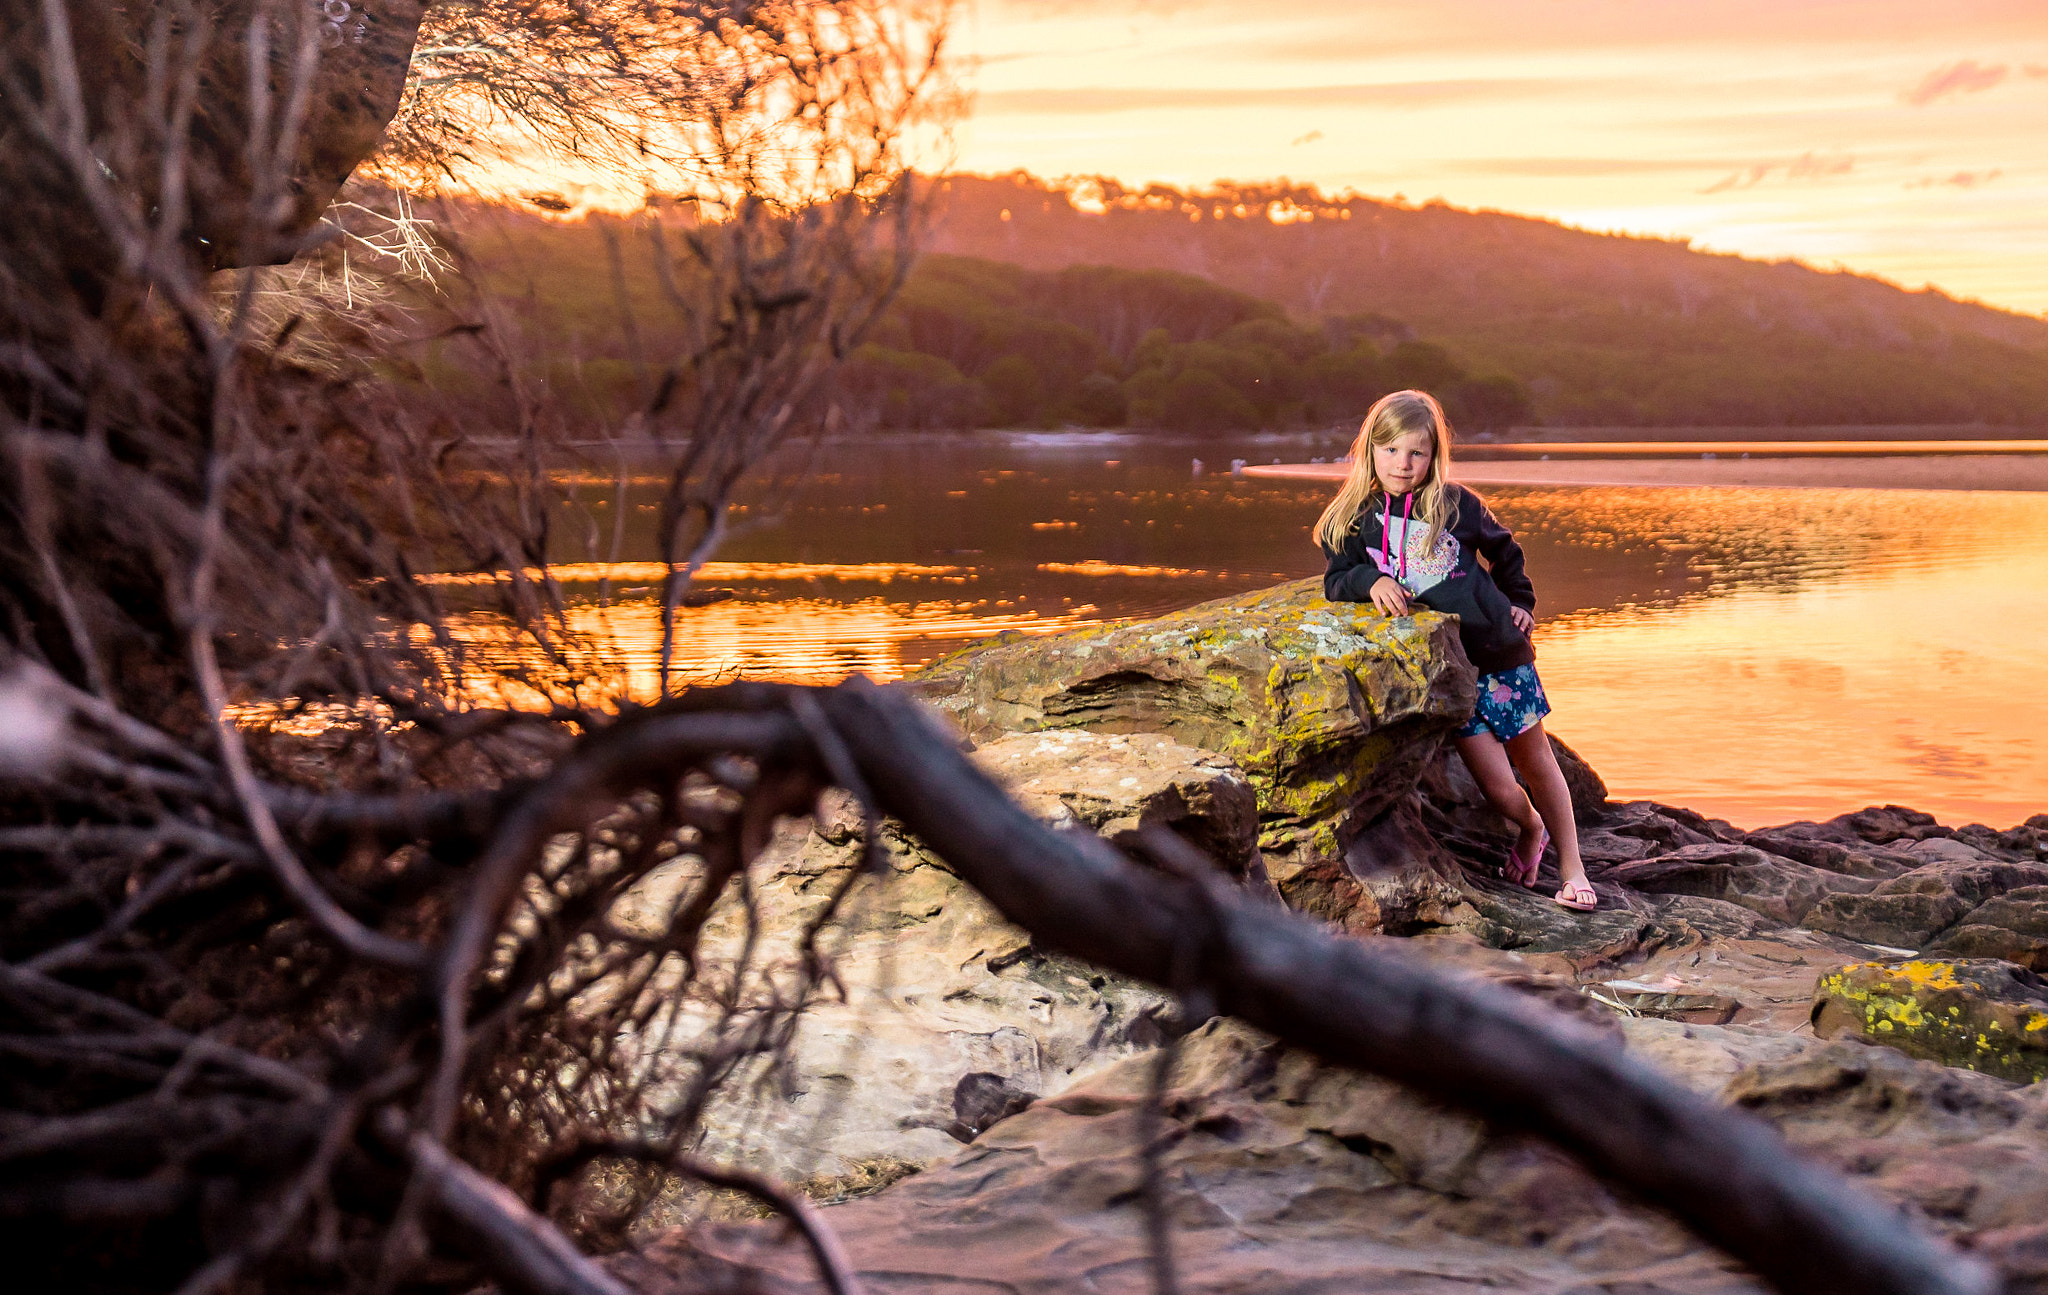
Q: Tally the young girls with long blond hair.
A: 1